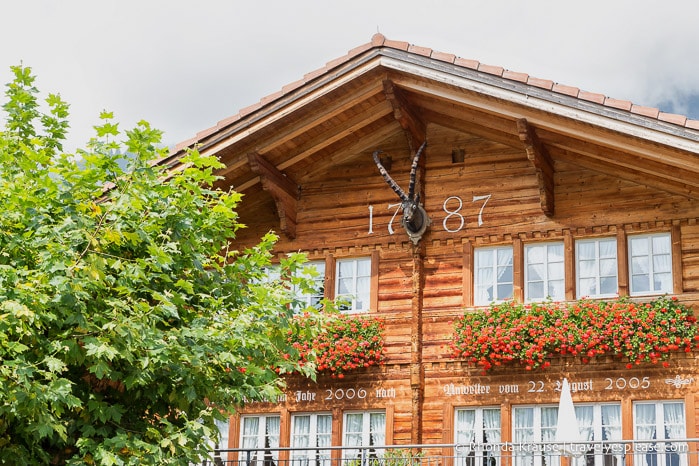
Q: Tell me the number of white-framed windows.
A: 15